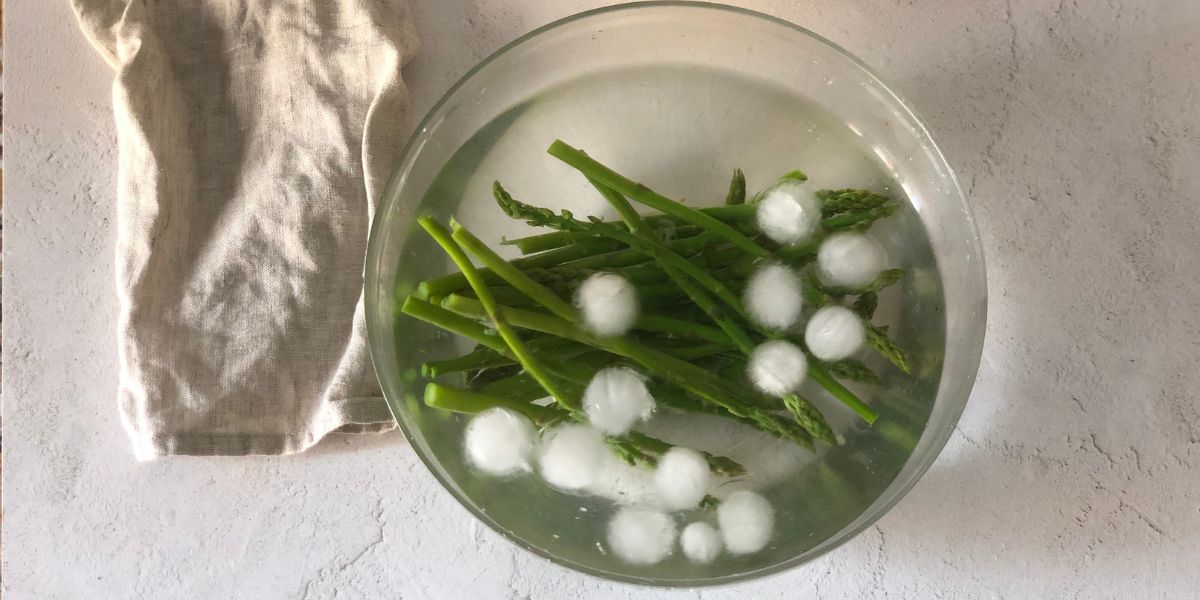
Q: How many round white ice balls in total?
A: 13